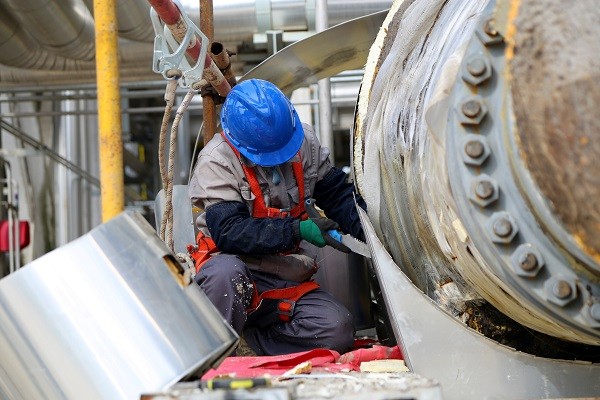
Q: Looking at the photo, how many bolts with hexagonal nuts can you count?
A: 9